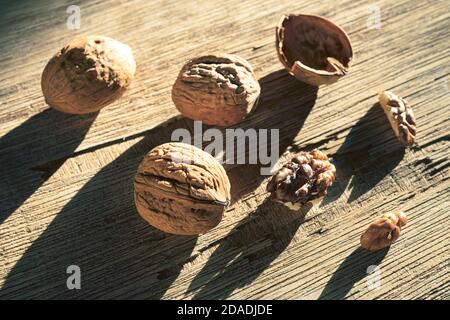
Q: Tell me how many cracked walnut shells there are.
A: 1